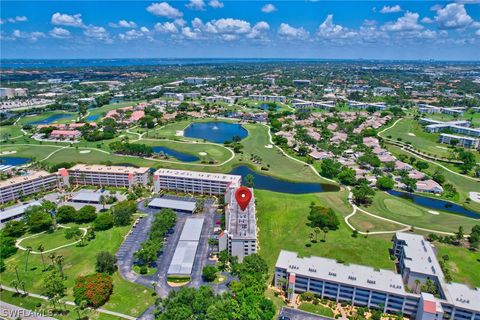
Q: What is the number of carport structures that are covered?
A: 4